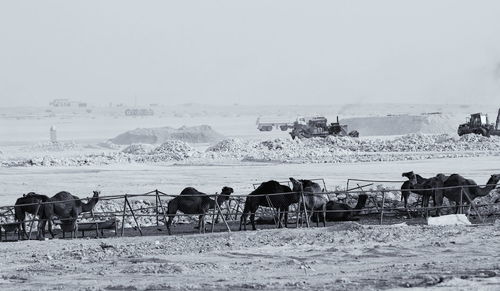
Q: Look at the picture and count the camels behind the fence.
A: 9